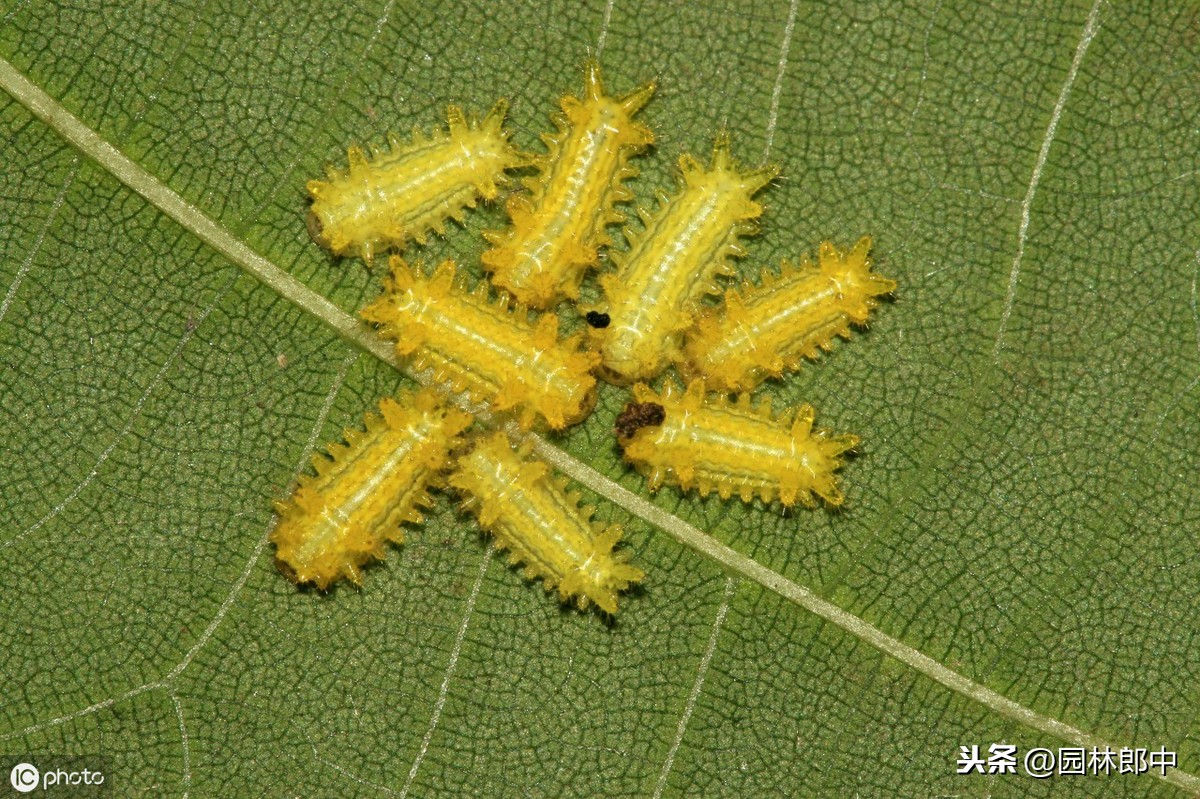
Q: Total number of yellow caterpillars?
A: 8